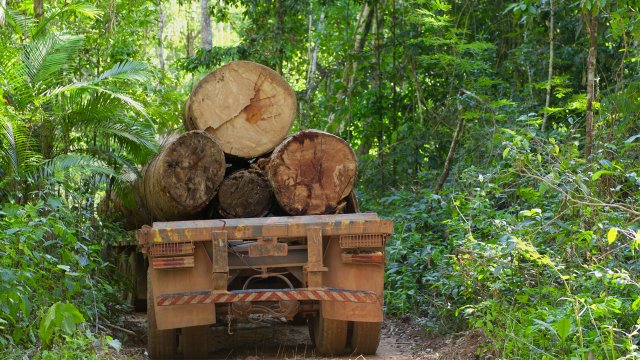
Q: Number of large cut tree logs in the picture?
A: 4